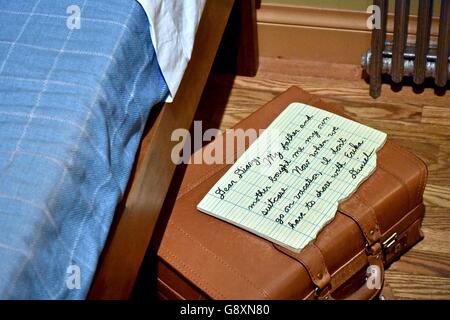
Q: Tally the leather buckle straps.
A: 2